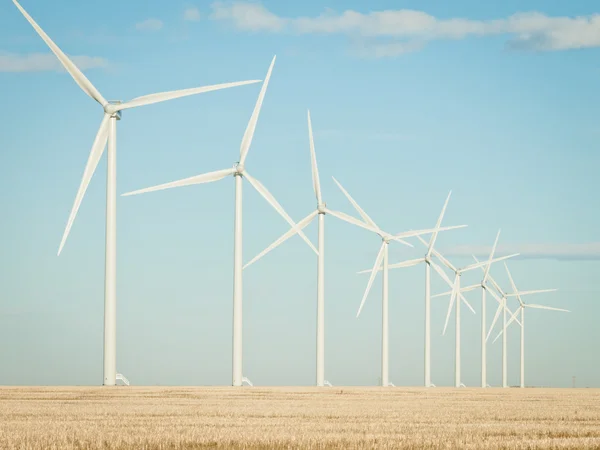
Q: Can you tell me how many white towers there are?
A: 9